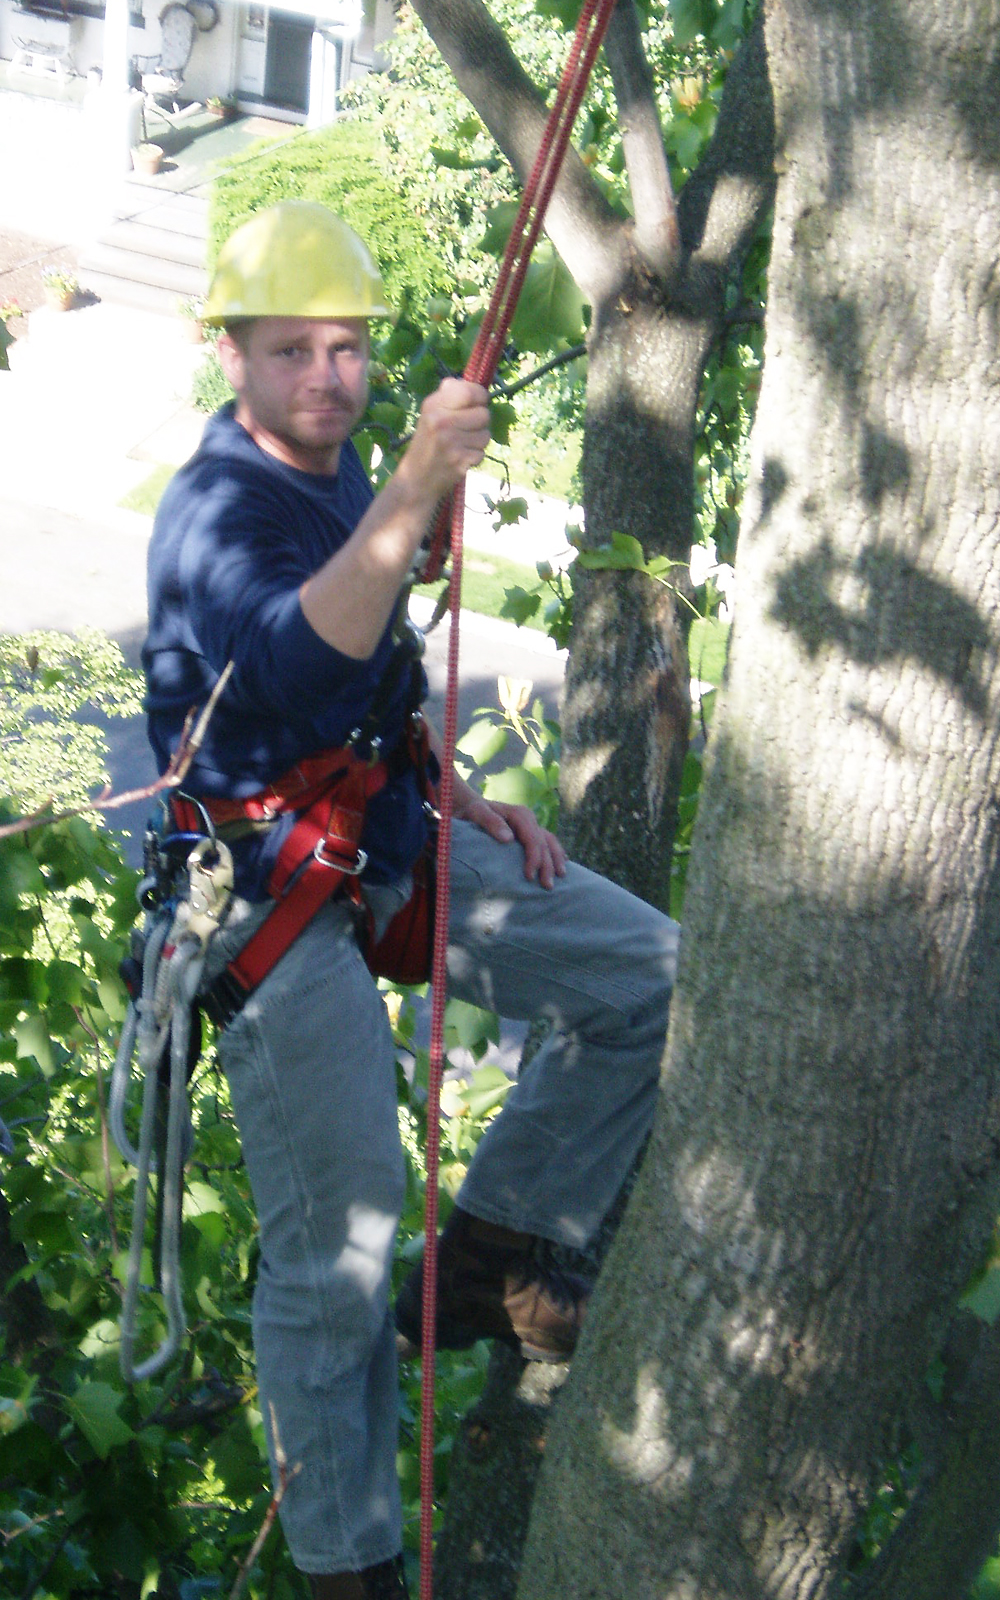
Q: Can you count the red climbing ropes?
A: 2